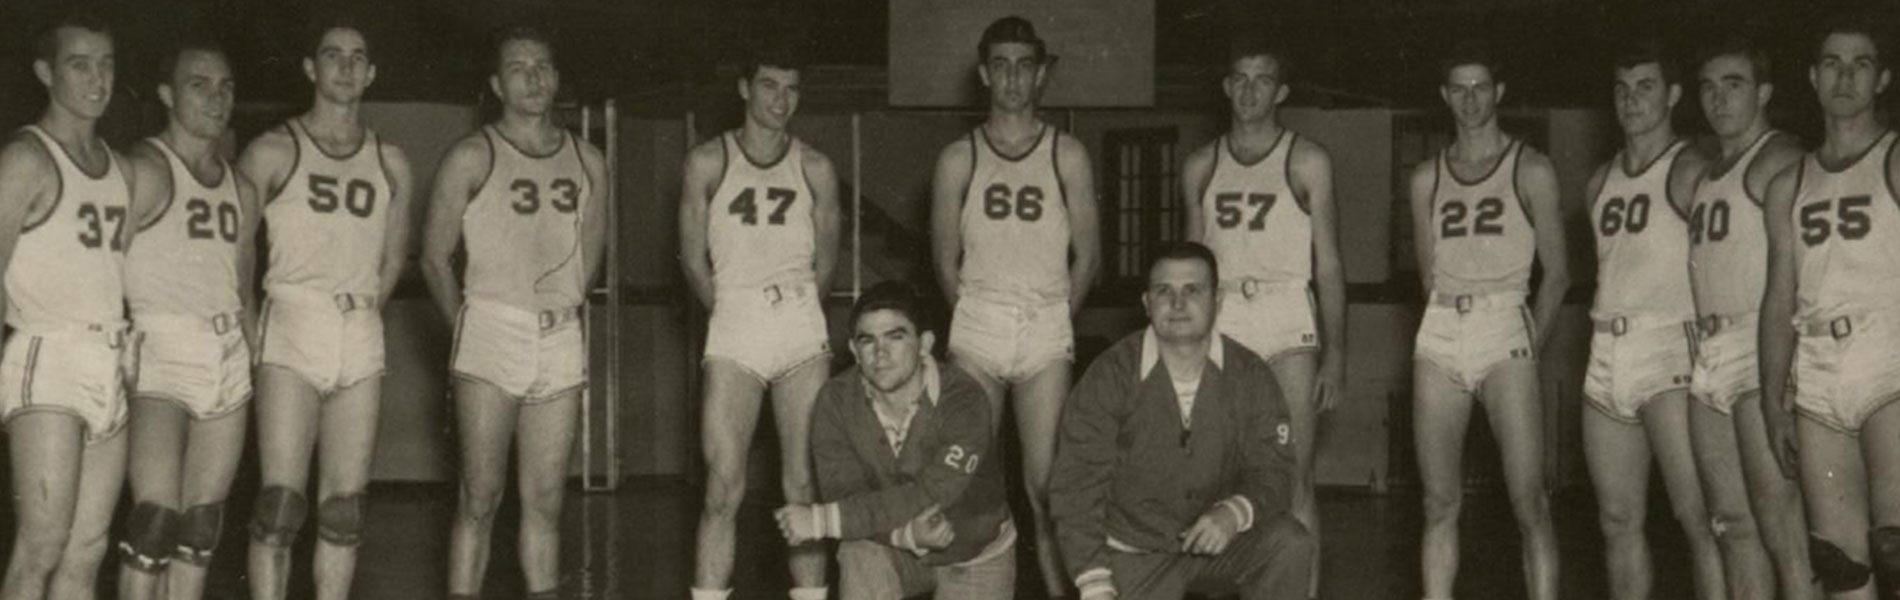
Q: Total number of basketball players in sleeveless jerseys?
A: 11